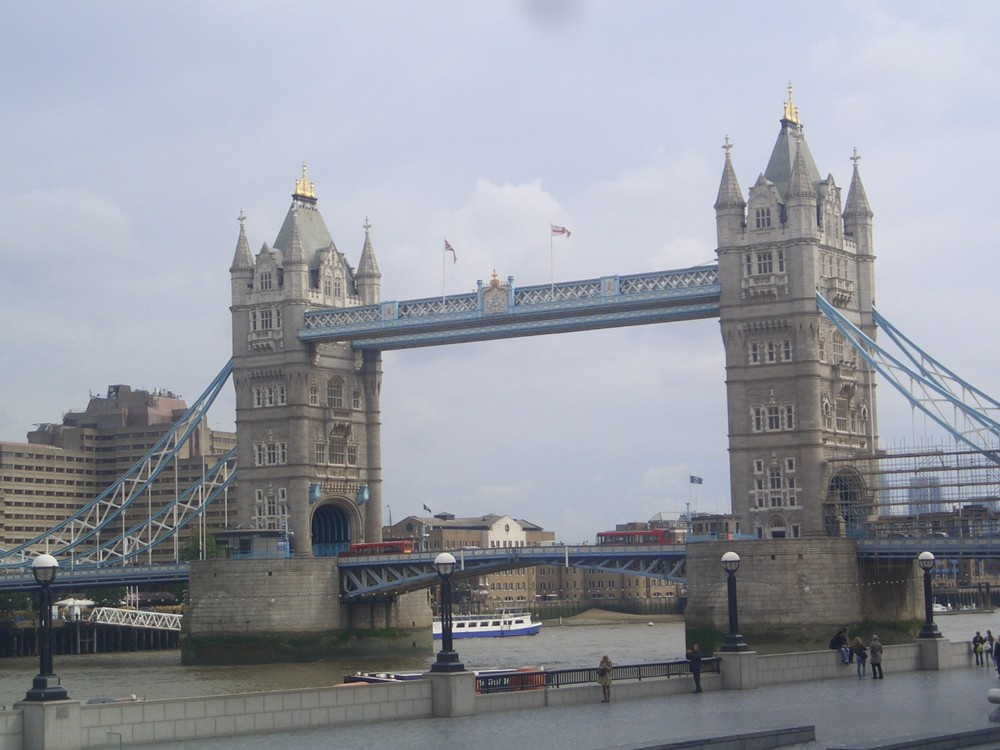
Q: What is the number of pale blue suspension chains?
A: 4